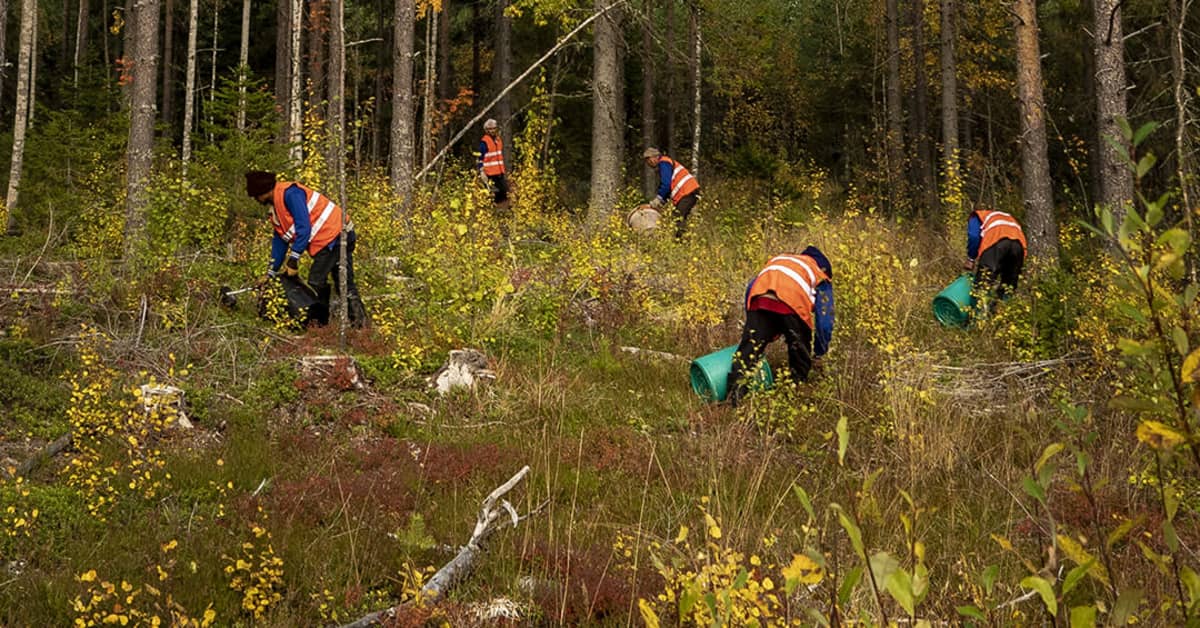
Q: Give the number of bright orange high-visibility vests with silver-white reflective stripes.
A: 5